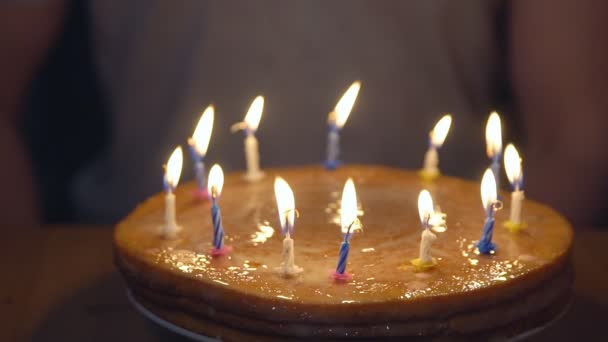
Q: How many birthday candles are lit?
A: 12